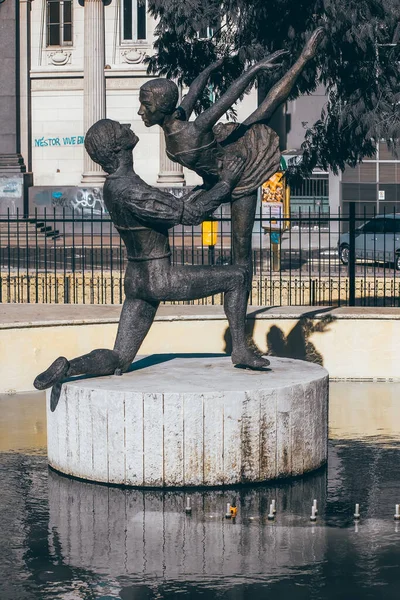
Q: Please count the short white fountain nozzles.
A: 8